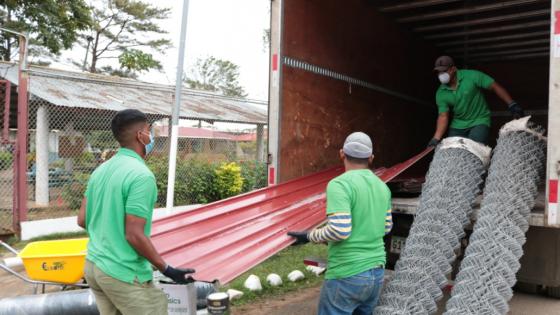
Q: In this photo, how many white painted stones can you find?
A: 5